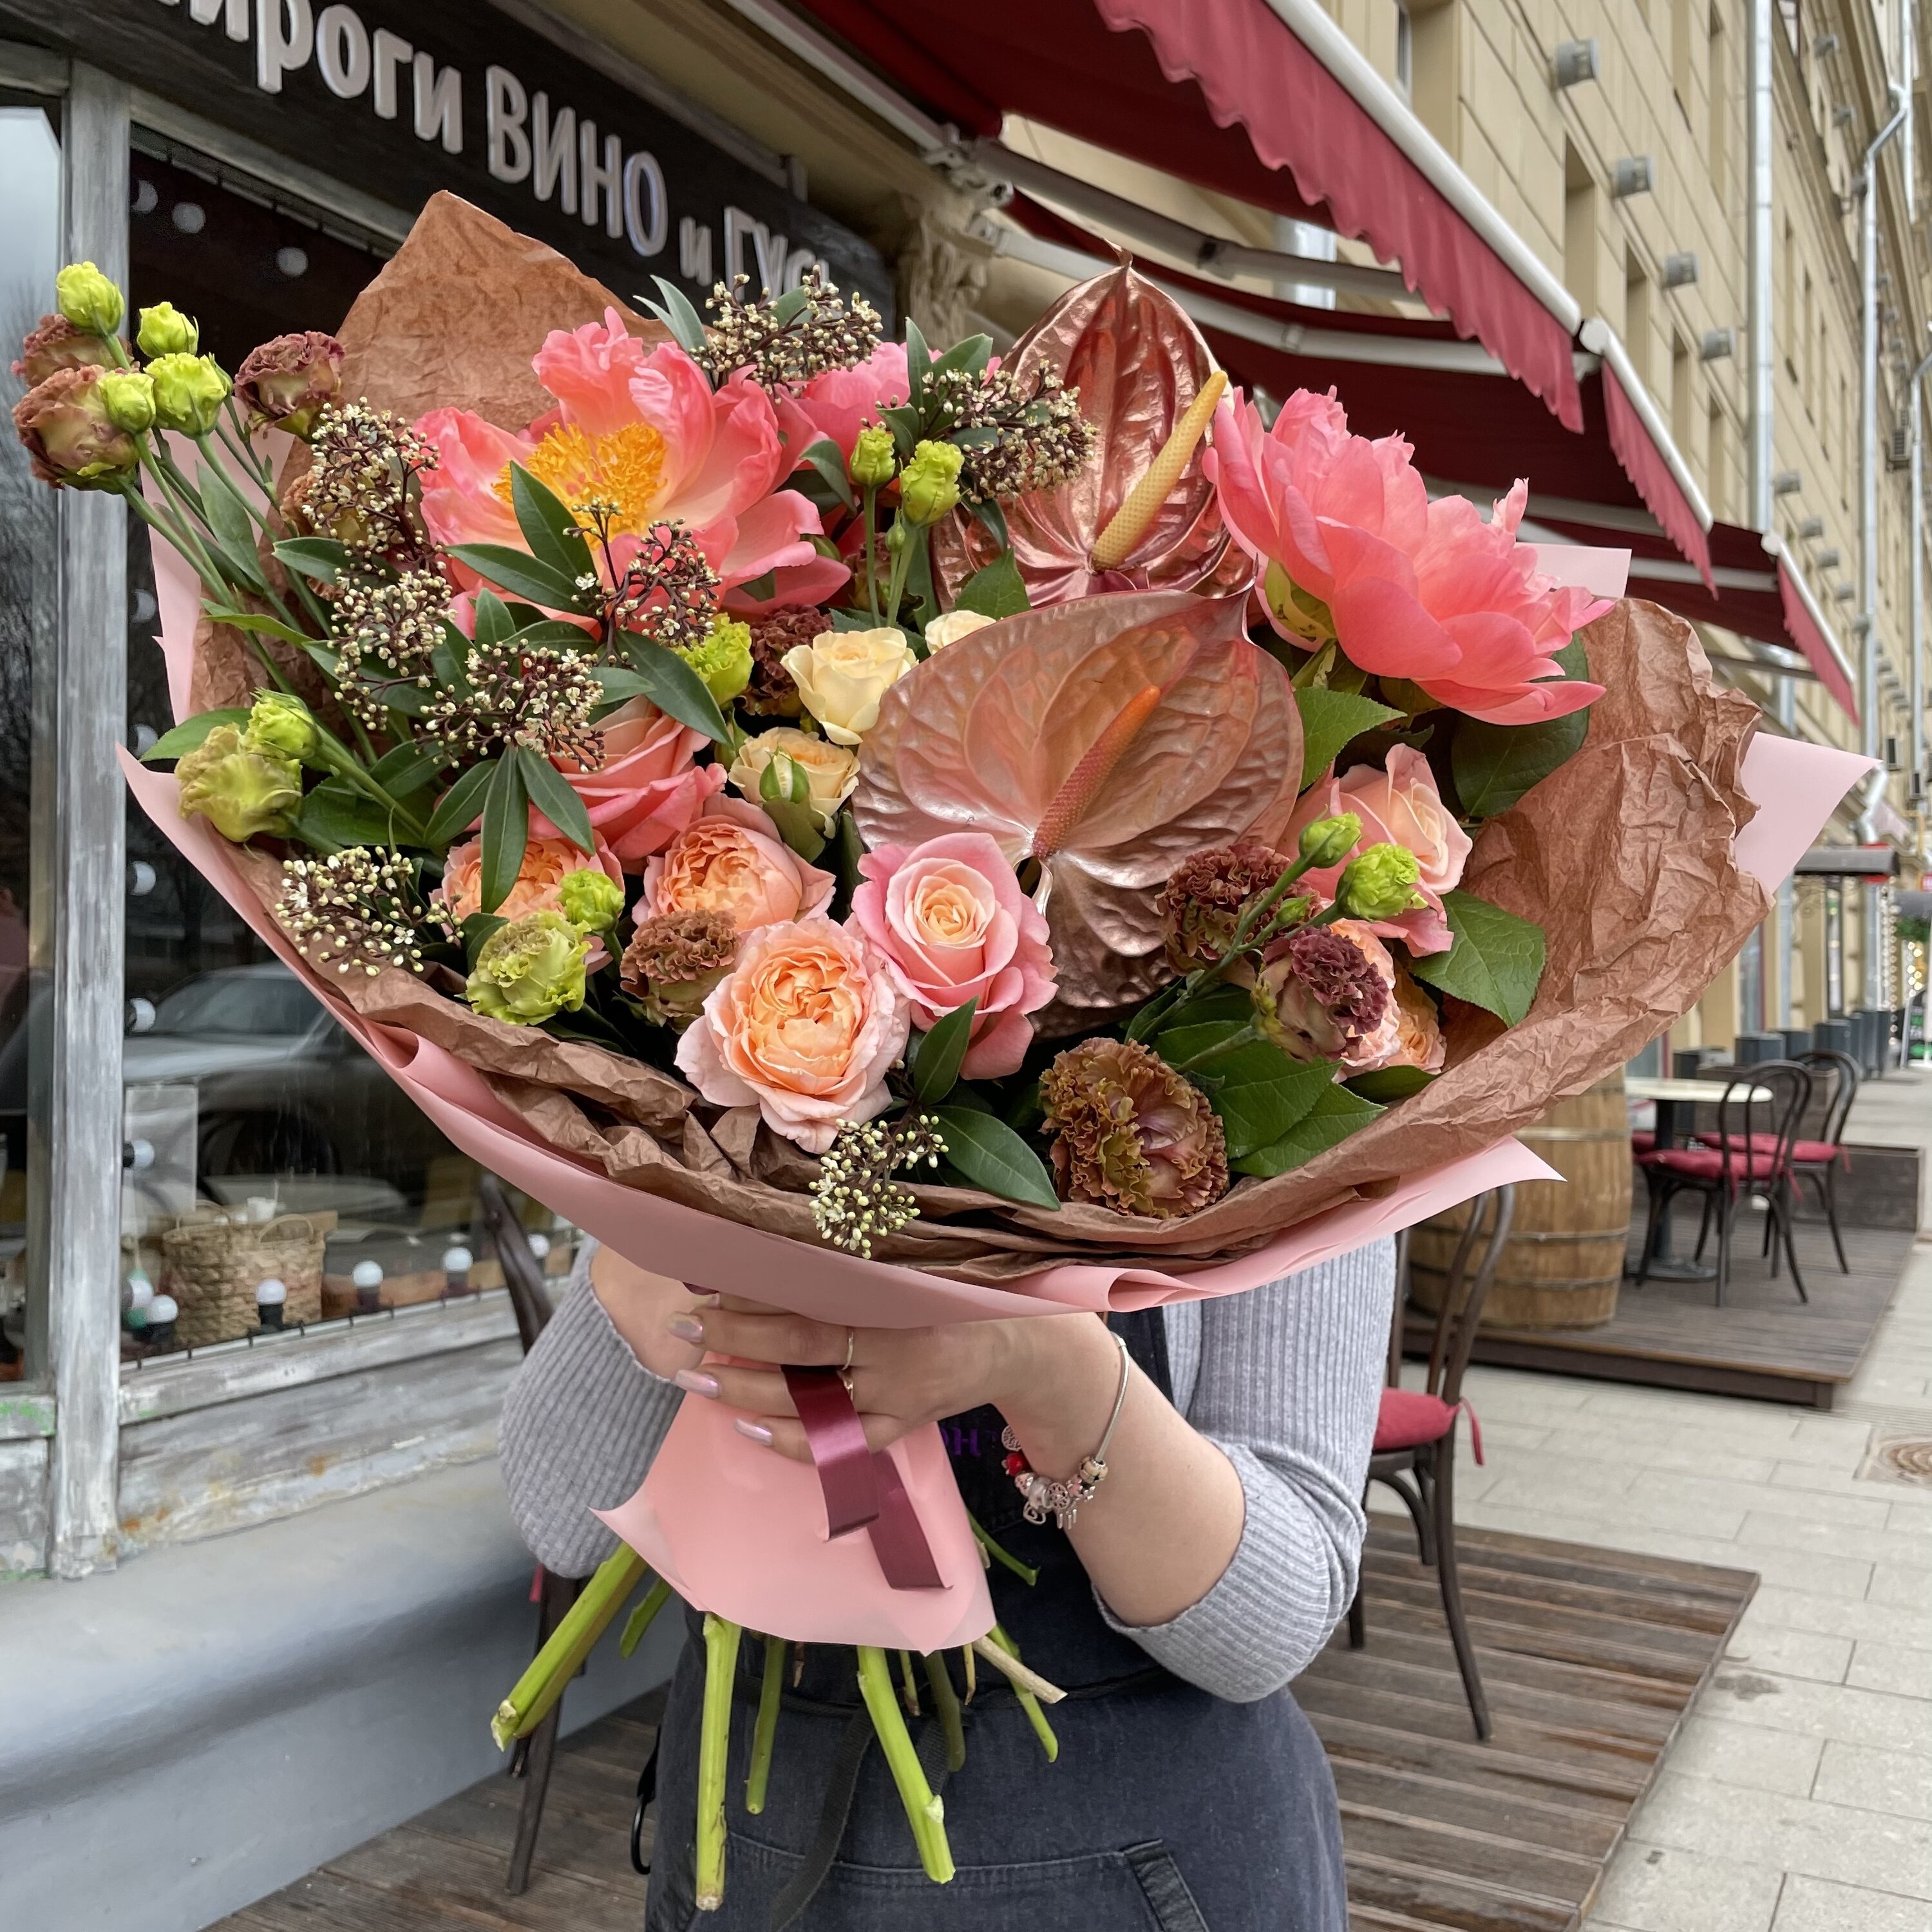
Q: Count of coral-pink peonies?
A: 3